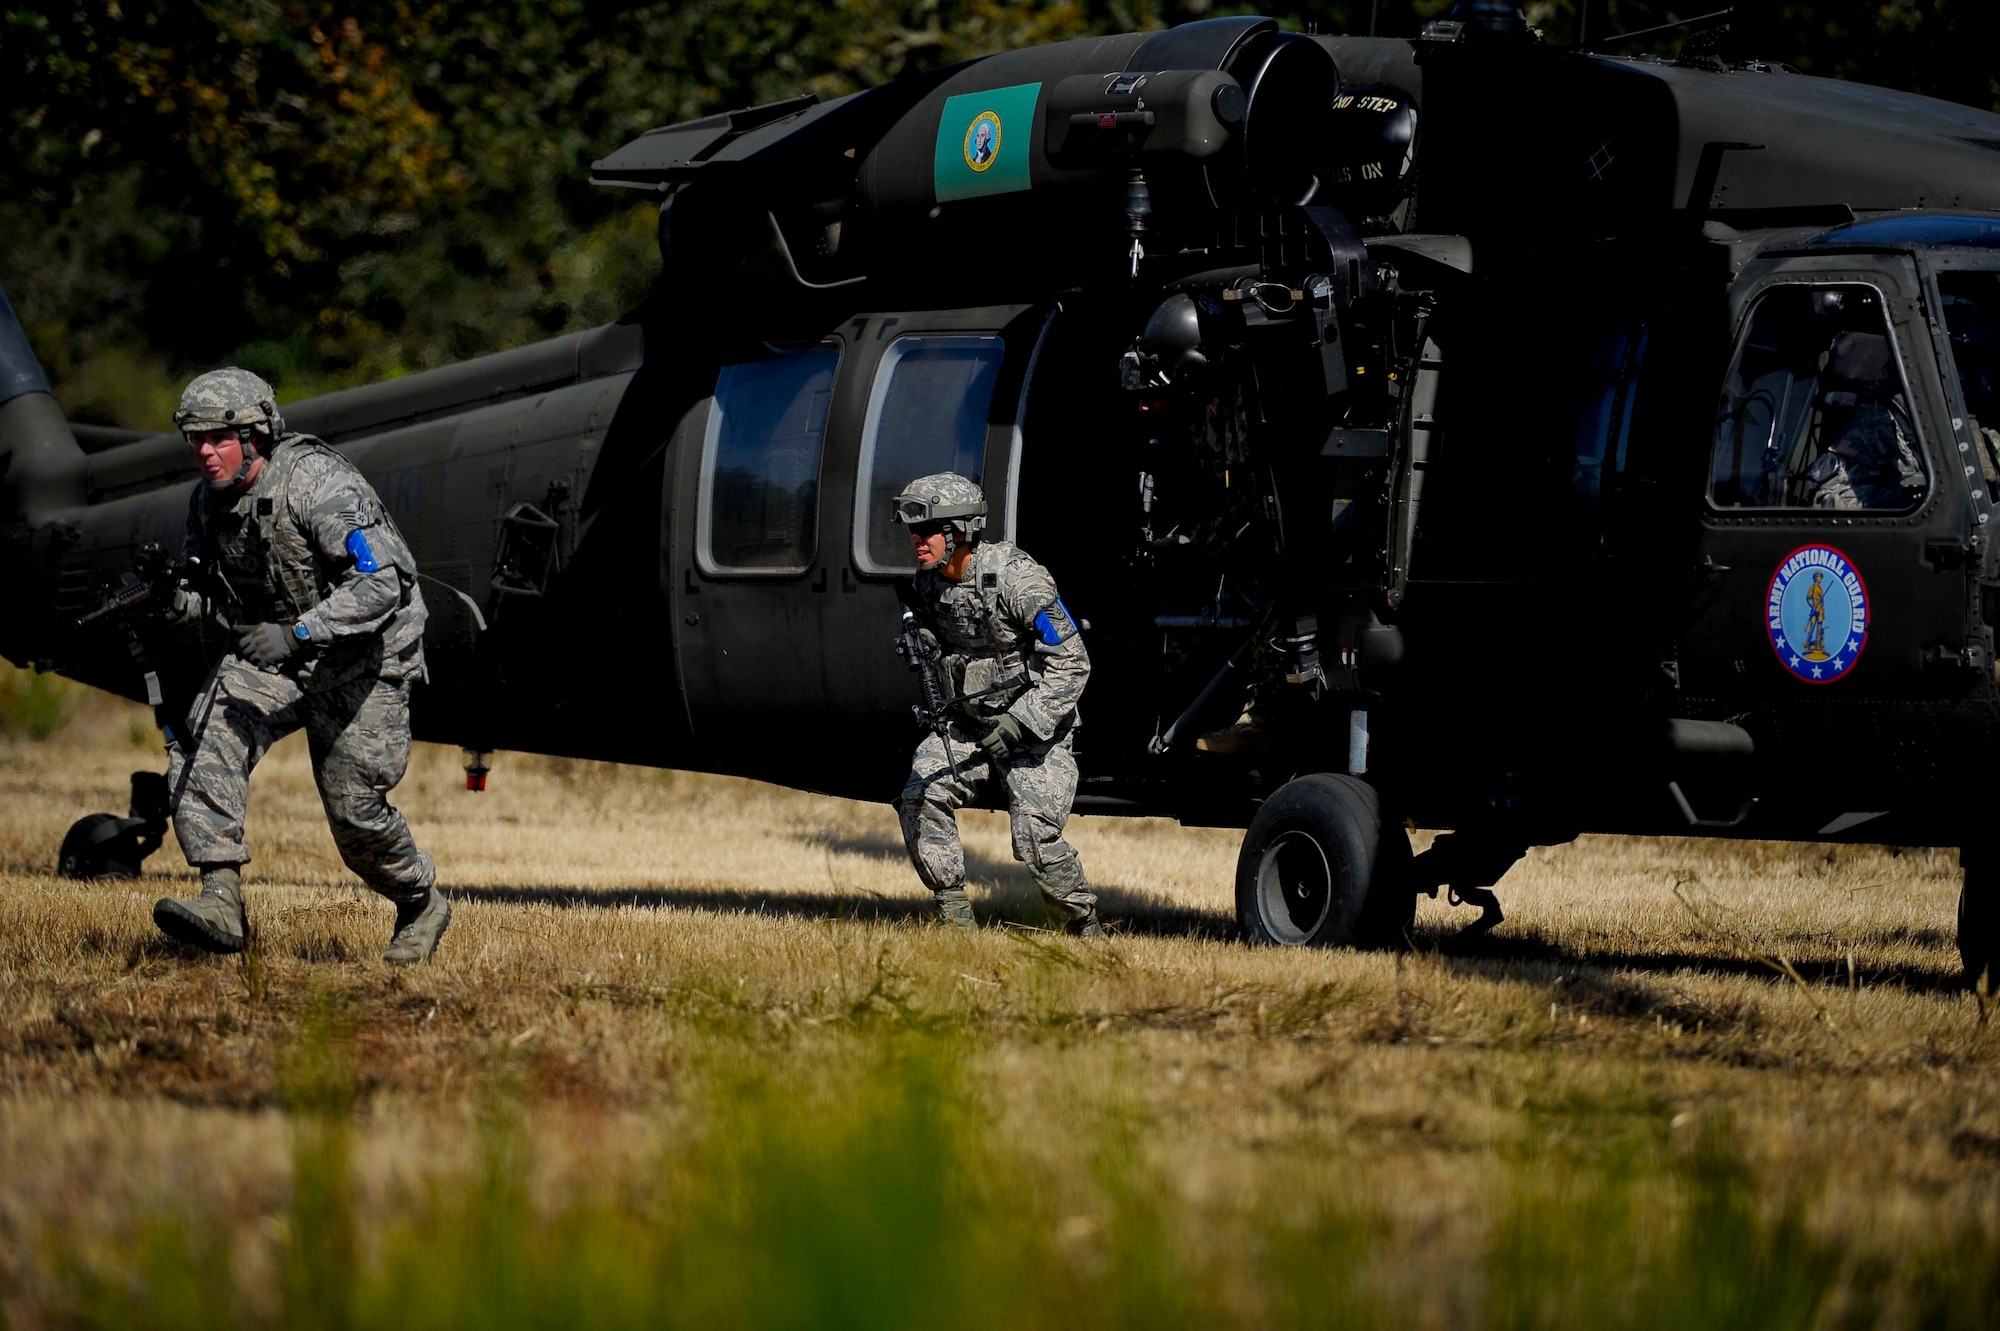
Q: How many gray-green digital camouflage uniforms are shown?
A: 2